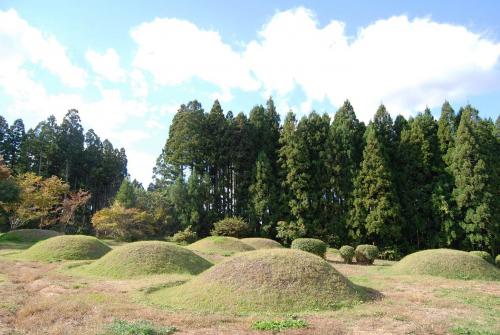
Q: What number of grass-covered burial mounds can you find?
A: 7